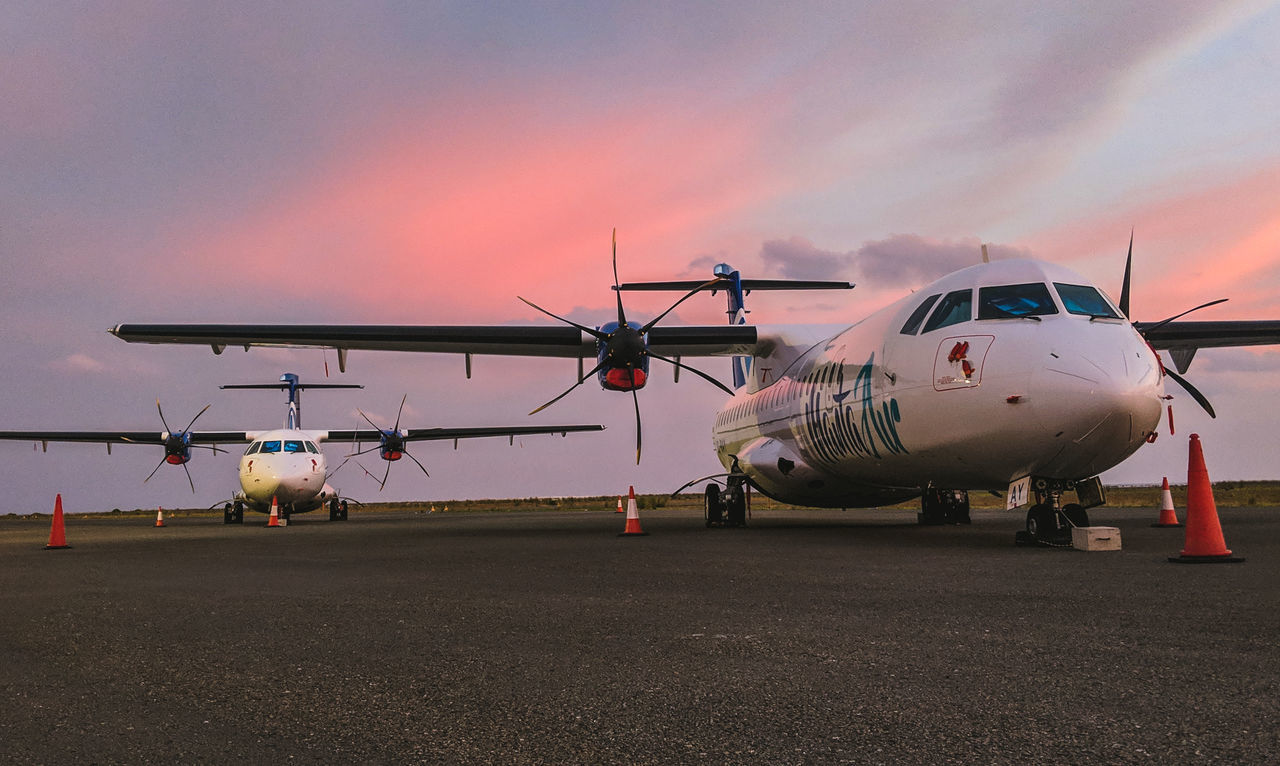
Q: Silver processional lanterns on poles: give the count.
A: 0